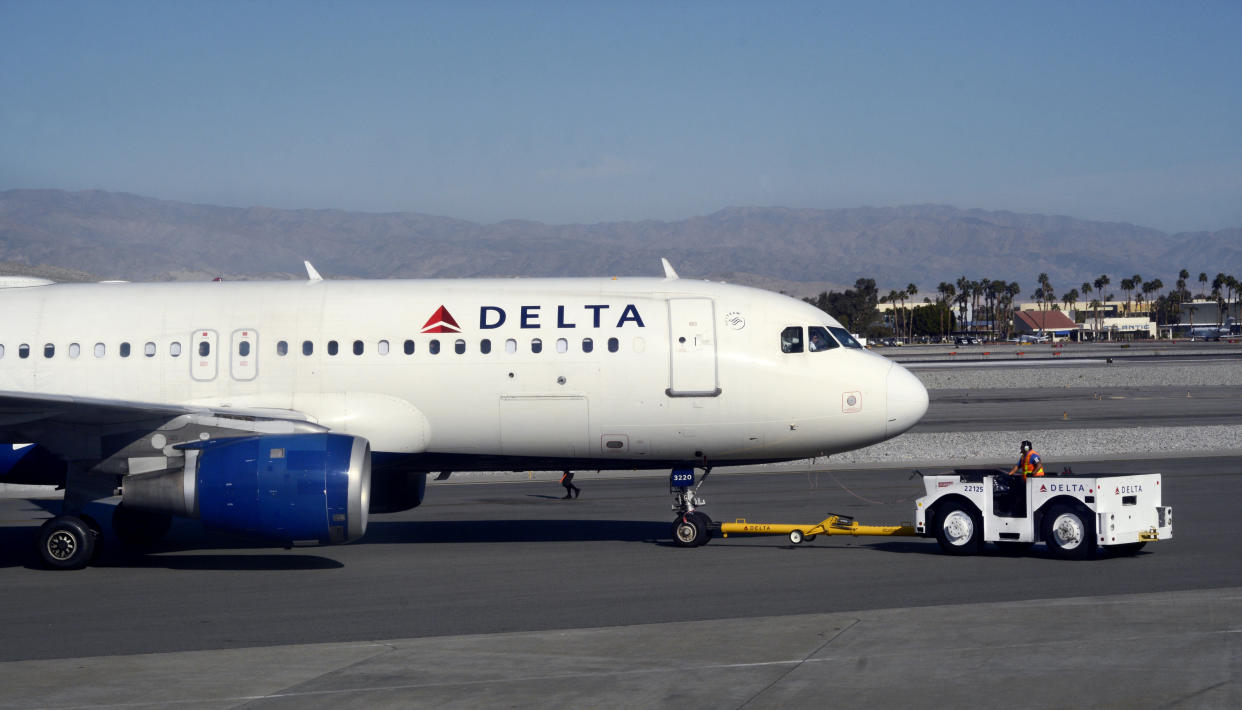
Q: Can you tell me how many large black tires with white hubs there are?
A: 2